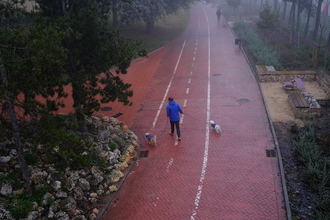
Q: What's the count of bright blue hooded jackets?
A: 1